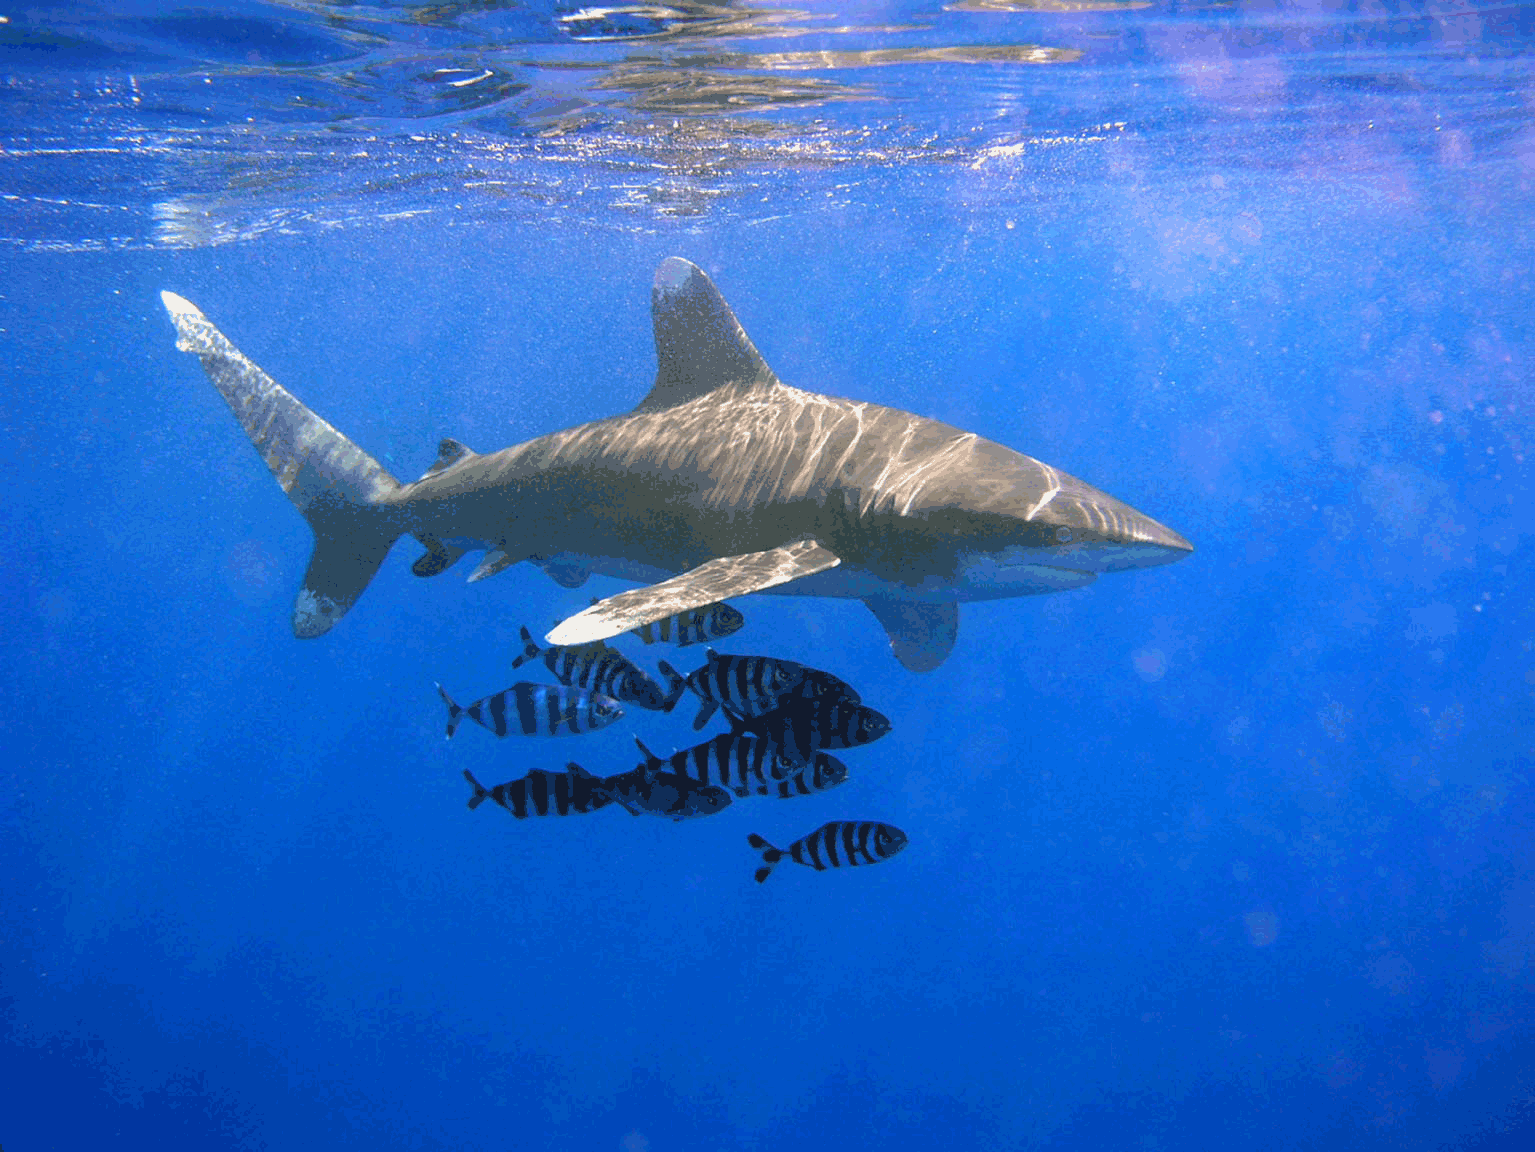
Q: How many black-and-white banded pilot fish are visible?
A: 11